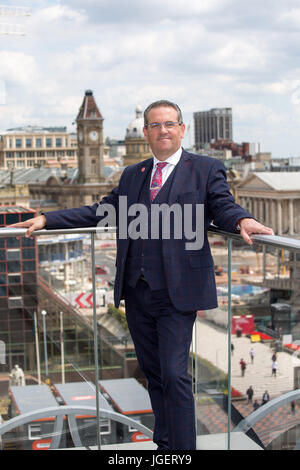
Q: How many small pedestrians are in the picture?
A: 9